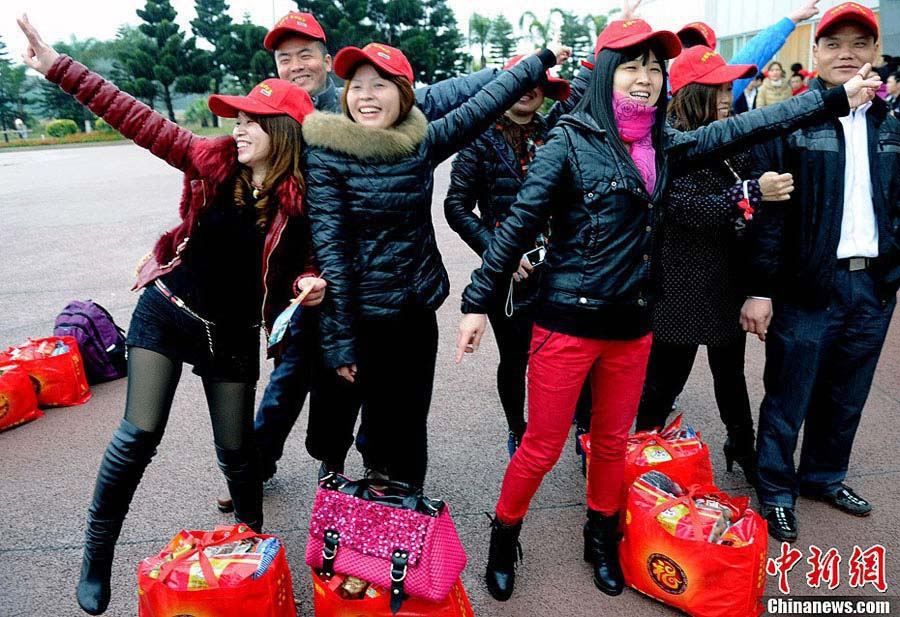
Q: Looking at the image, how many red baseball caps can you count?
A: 8